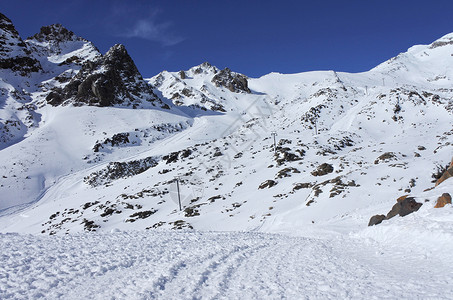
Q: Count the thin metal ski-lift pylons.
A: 5